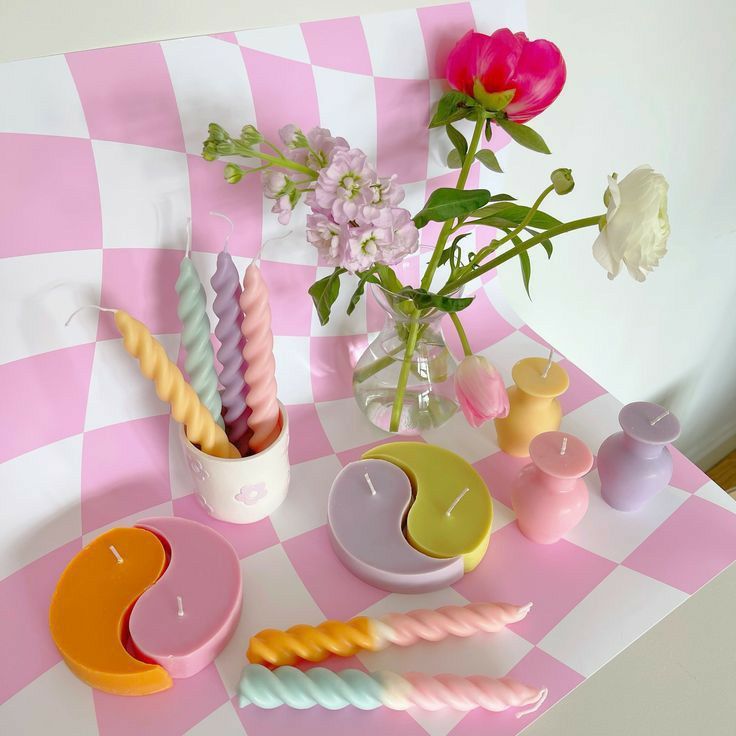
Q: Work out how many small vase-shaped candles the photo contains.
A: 3